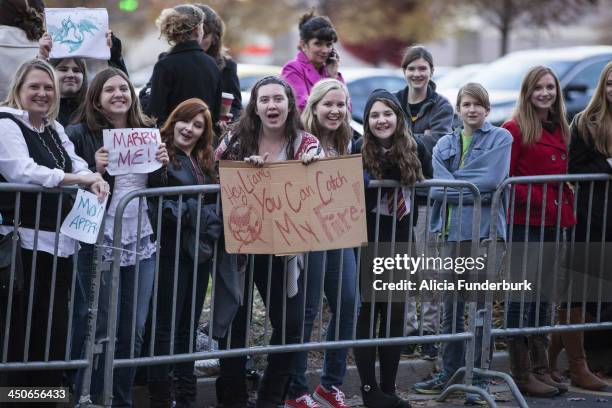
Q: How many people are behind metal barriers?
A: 15